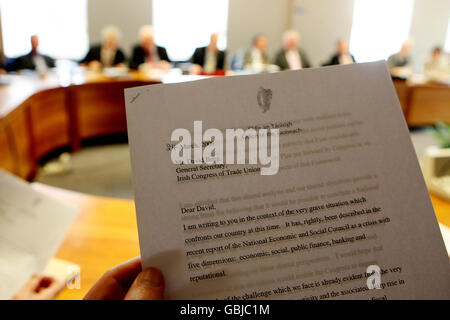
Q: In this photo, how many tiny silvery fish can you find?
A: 0